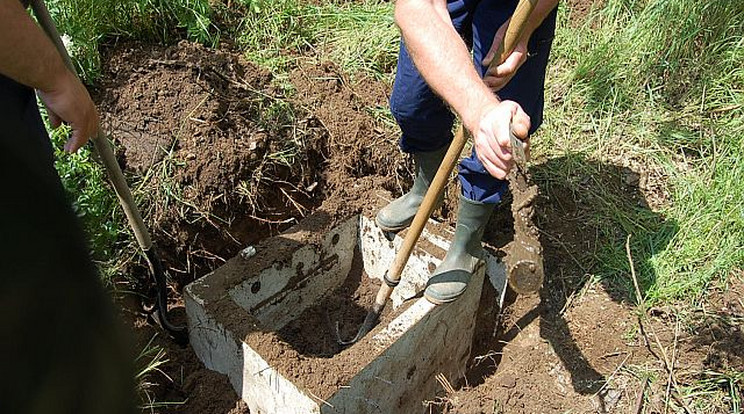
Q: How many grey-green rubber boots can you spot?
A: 2